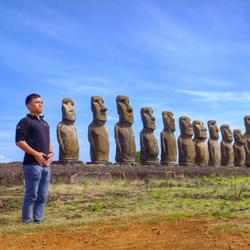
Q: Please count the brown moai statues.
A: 11